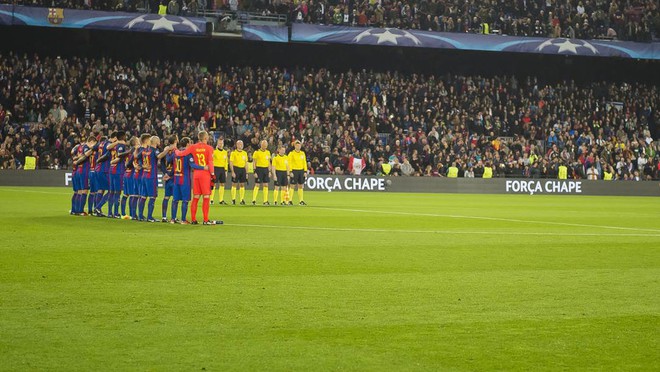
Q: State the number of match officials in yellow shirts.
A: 5